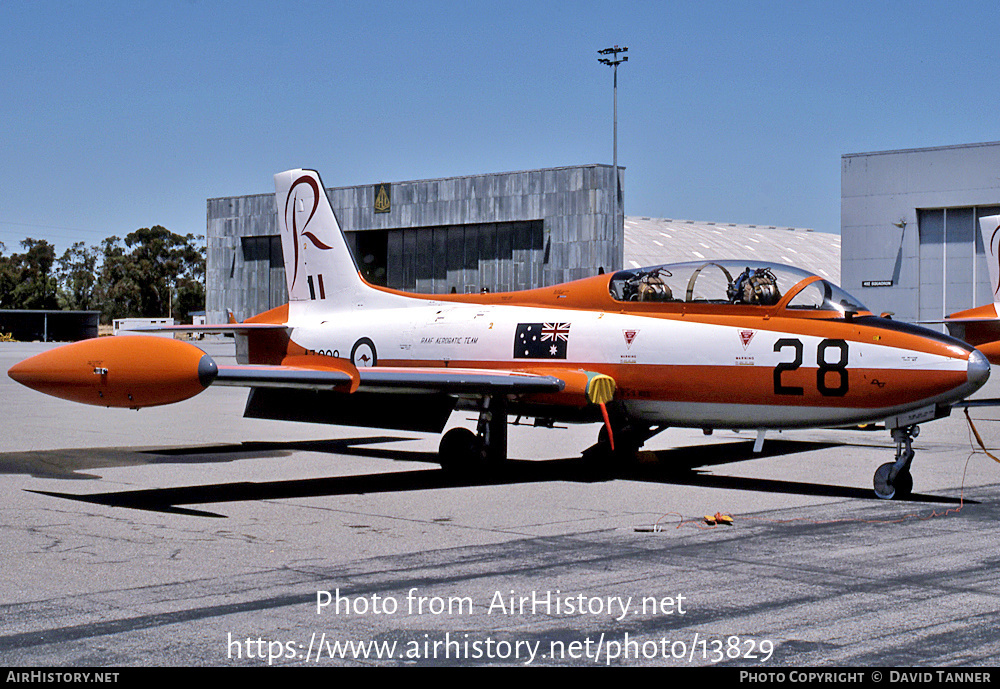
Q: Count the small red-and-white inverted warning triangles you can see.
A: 2